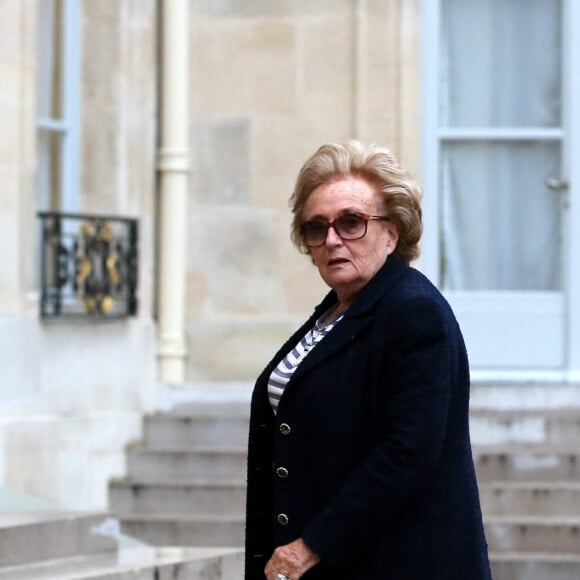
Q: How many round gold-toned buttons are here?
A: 3